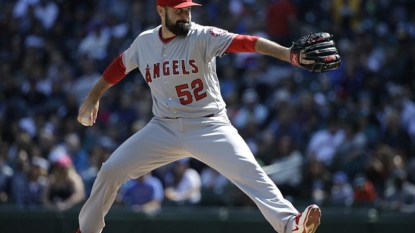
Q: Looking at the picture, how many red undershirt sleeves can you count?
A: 2